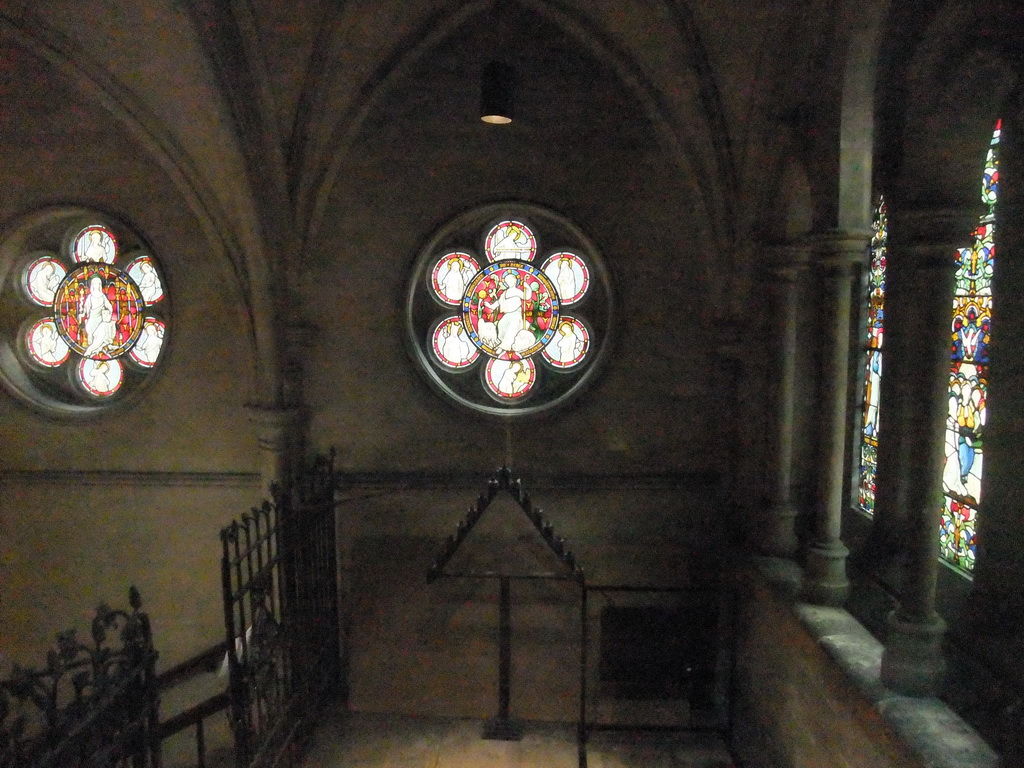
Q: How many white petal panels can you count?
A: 12